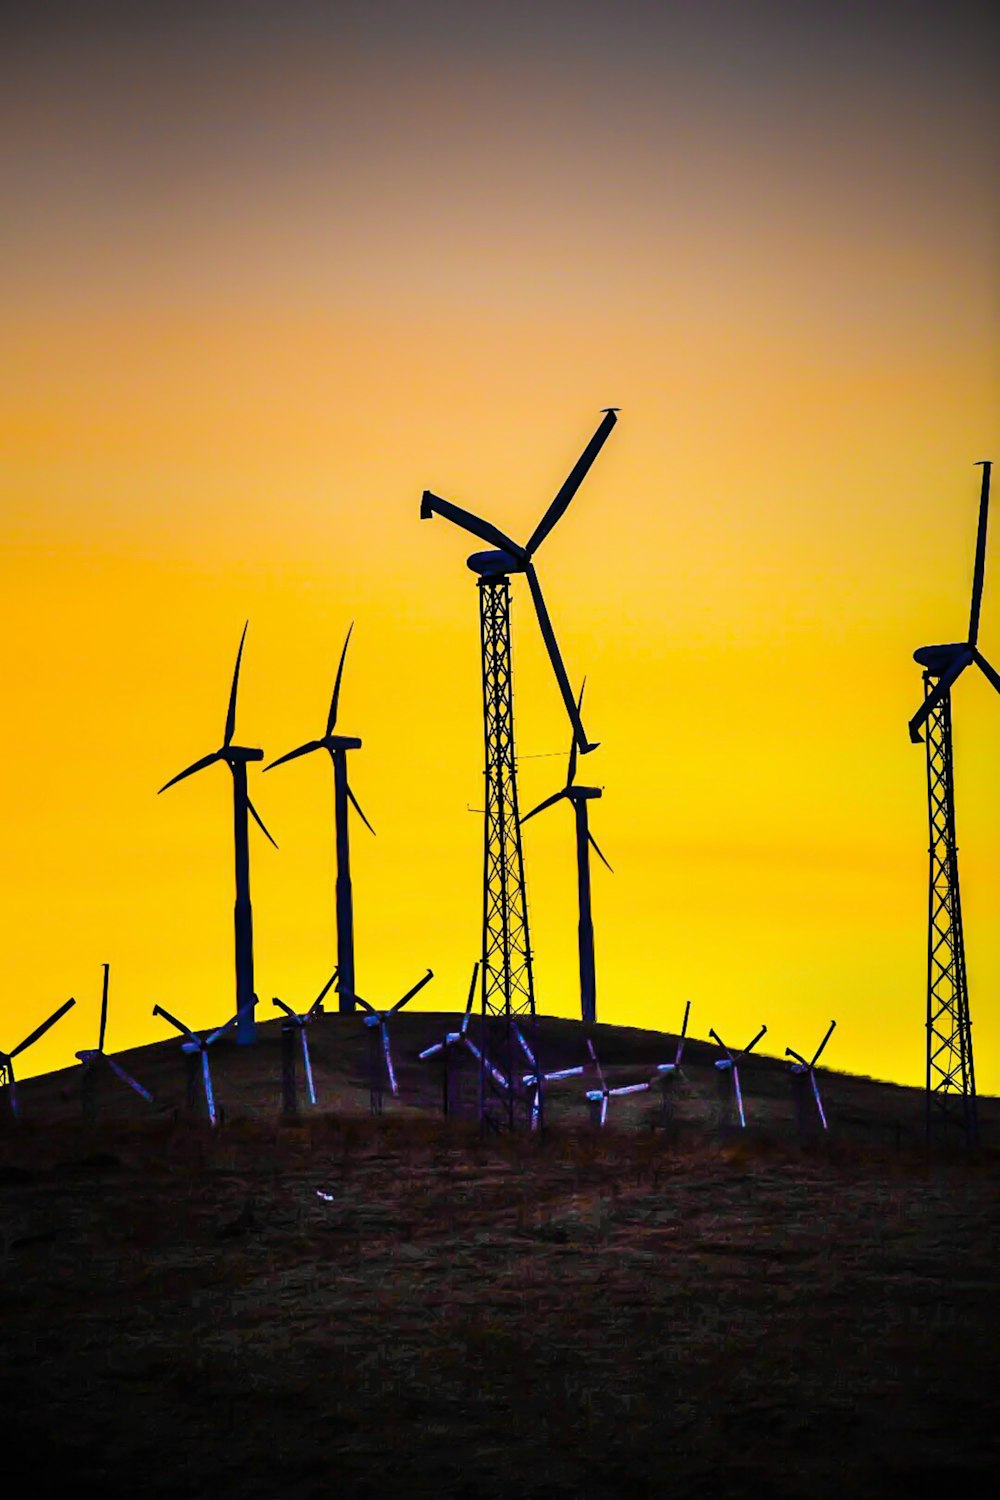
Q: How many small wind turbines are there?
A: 11